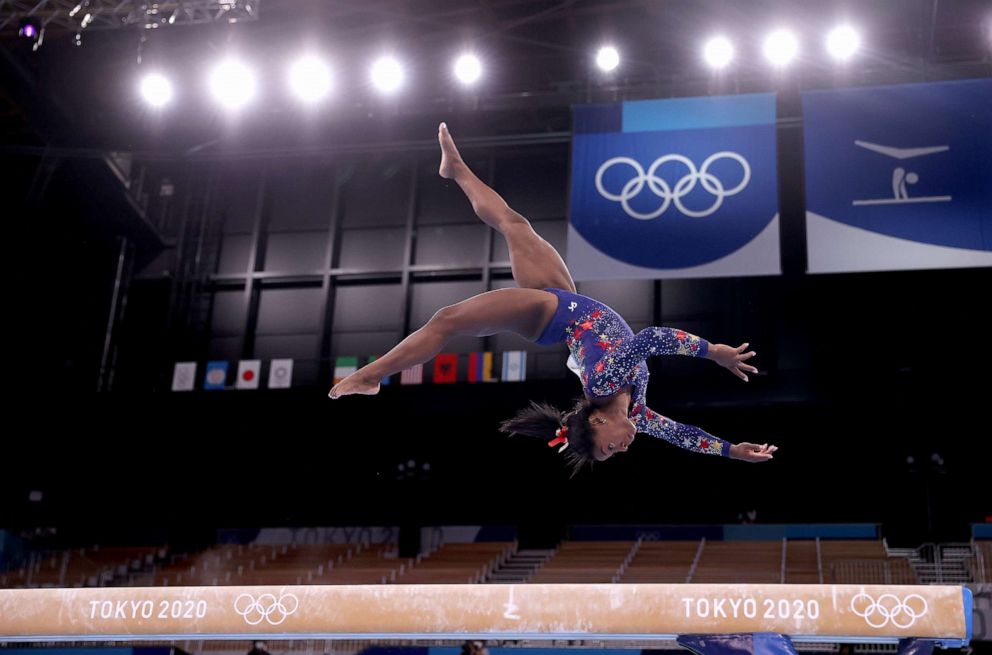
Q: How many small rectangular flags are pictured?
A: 10